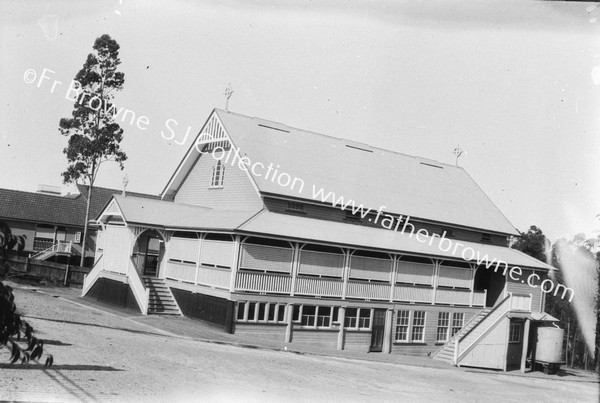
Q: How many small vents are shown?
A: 3